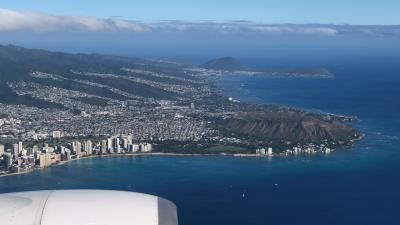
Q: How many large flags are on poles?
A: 0